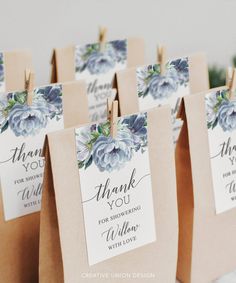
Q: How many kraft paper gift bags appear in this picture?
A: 6